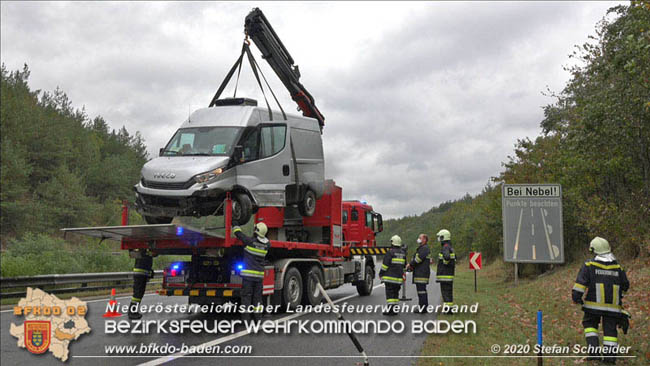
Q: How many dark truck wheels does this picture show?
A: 3